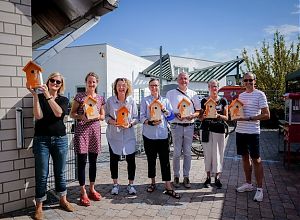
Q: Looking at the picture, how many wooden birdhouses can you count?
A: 7